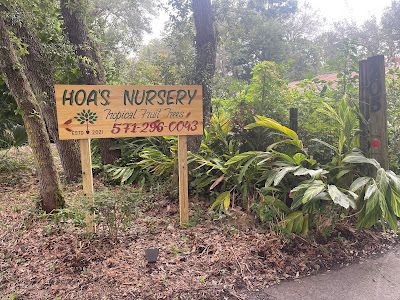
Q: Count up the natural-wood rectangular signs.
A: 1